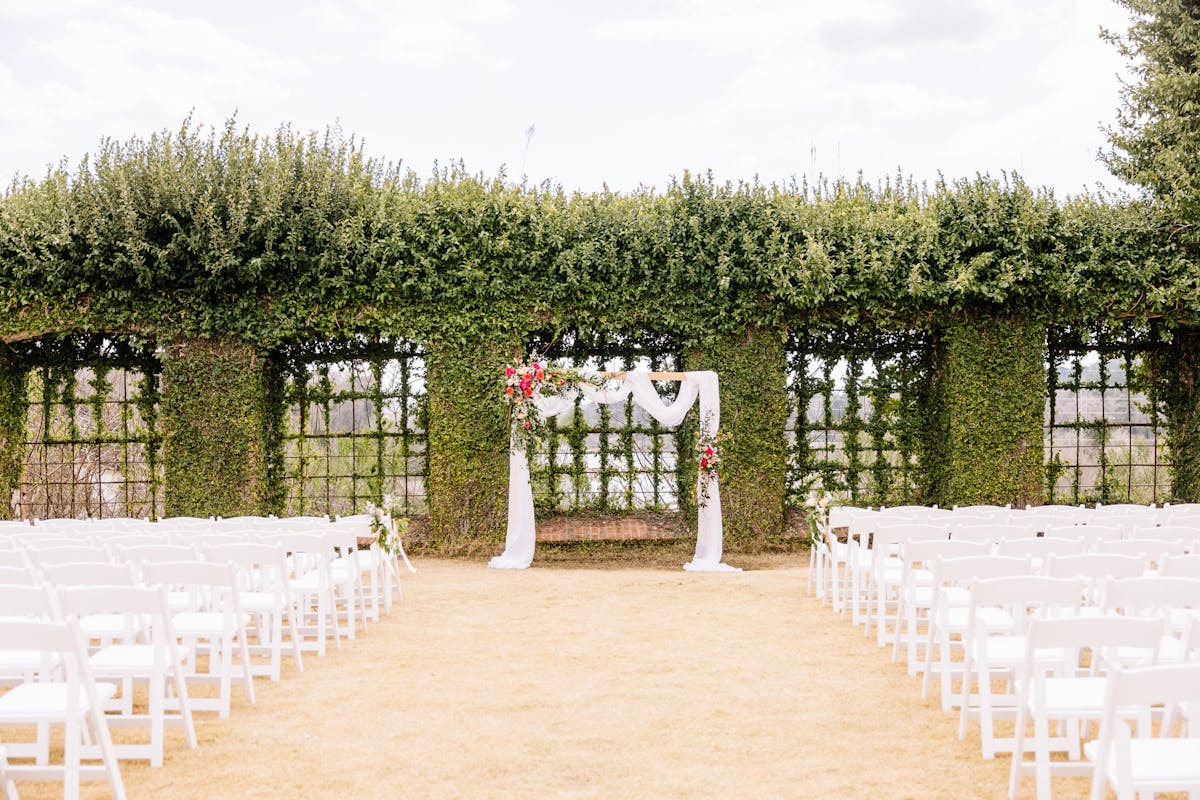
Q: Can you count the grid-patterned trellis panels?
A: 5